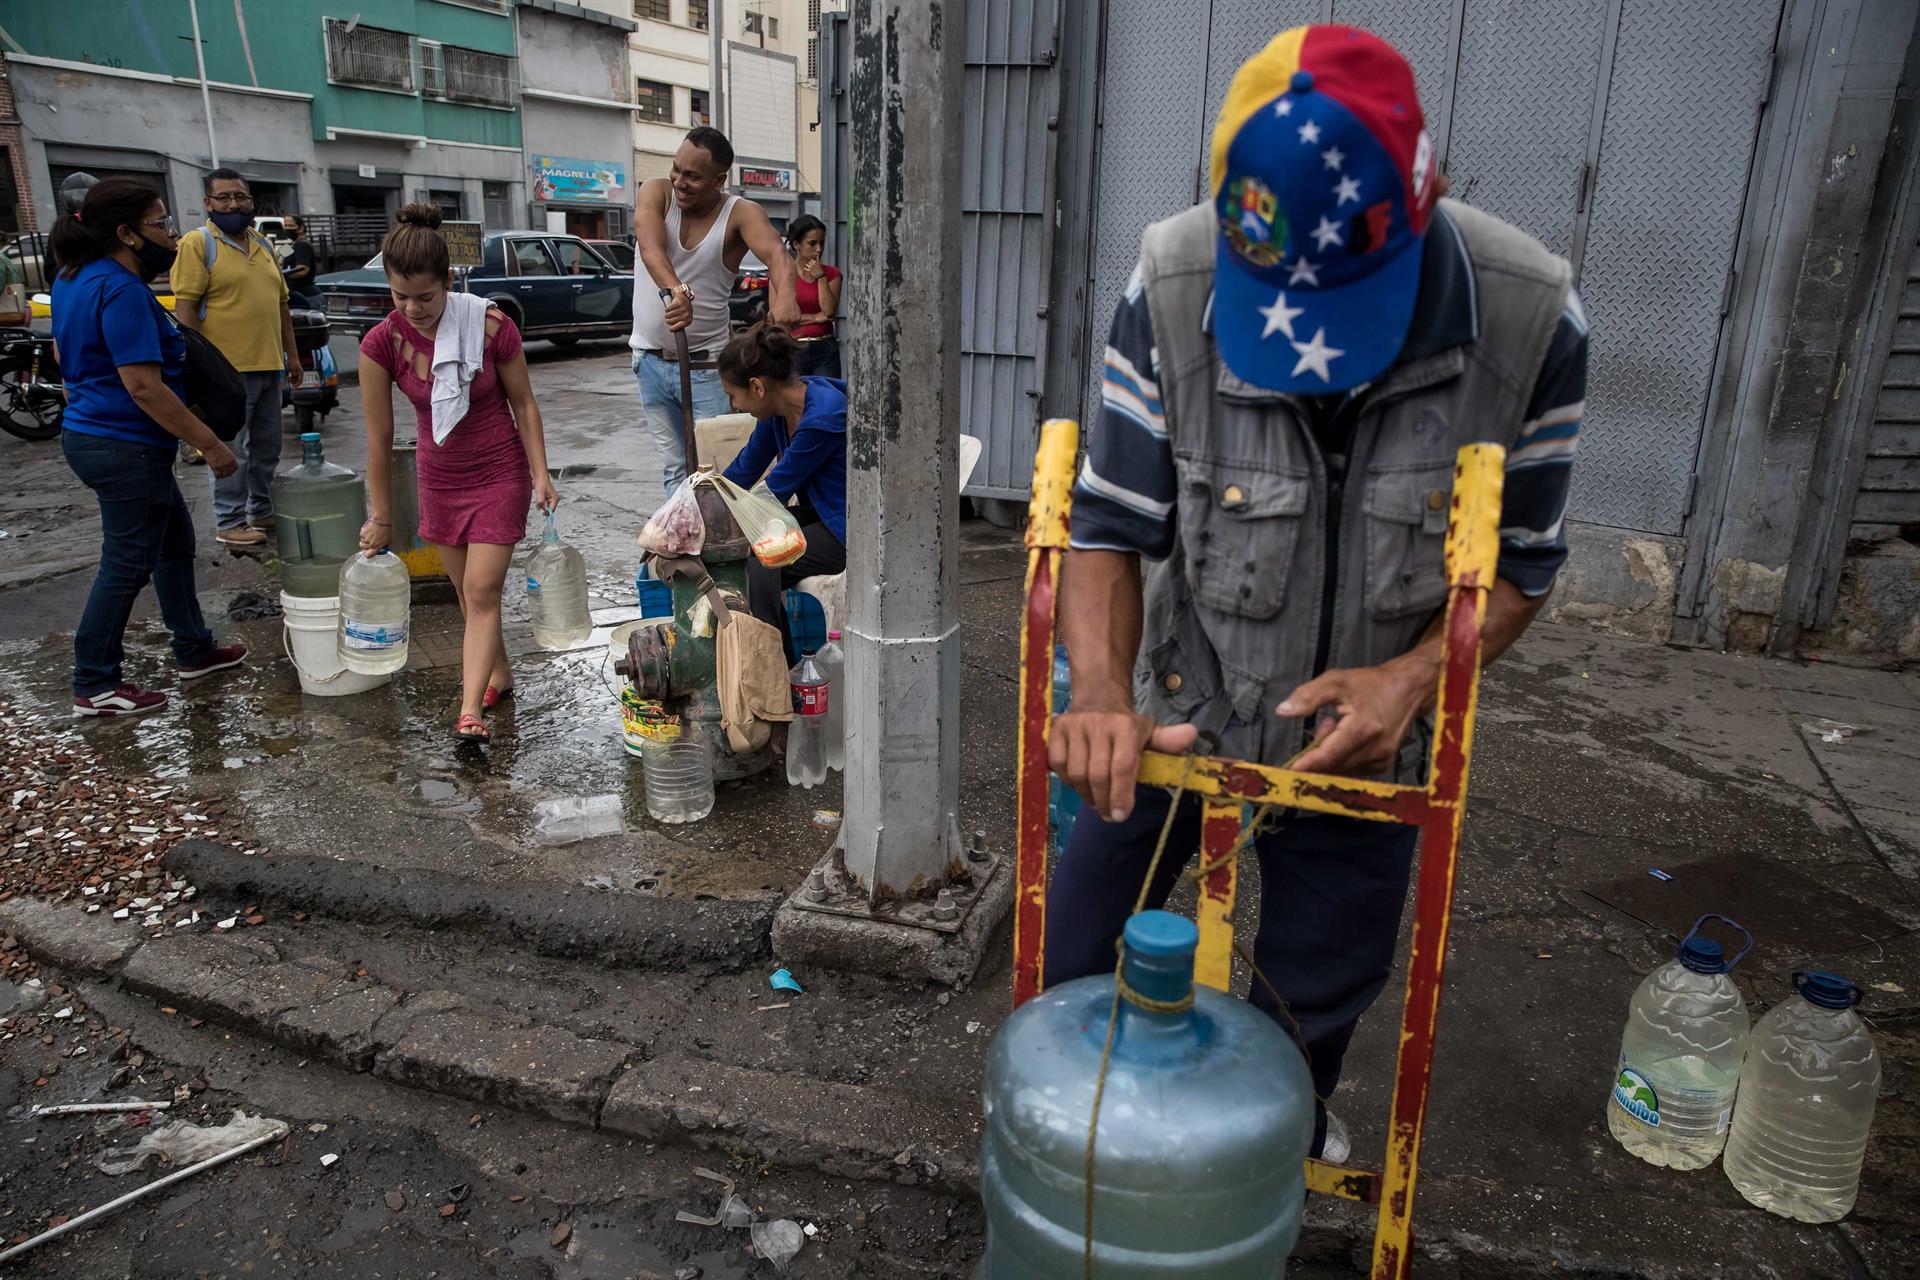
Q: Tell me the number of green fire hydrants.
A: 1